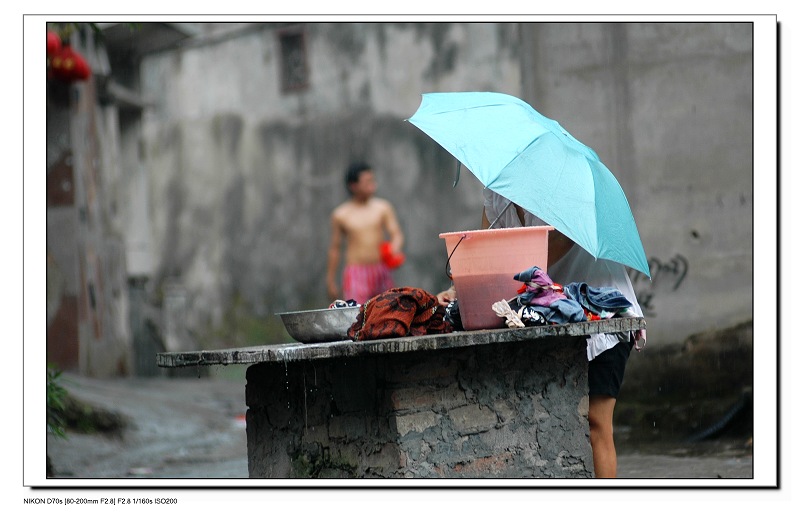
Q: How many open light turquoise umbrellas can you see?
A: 1